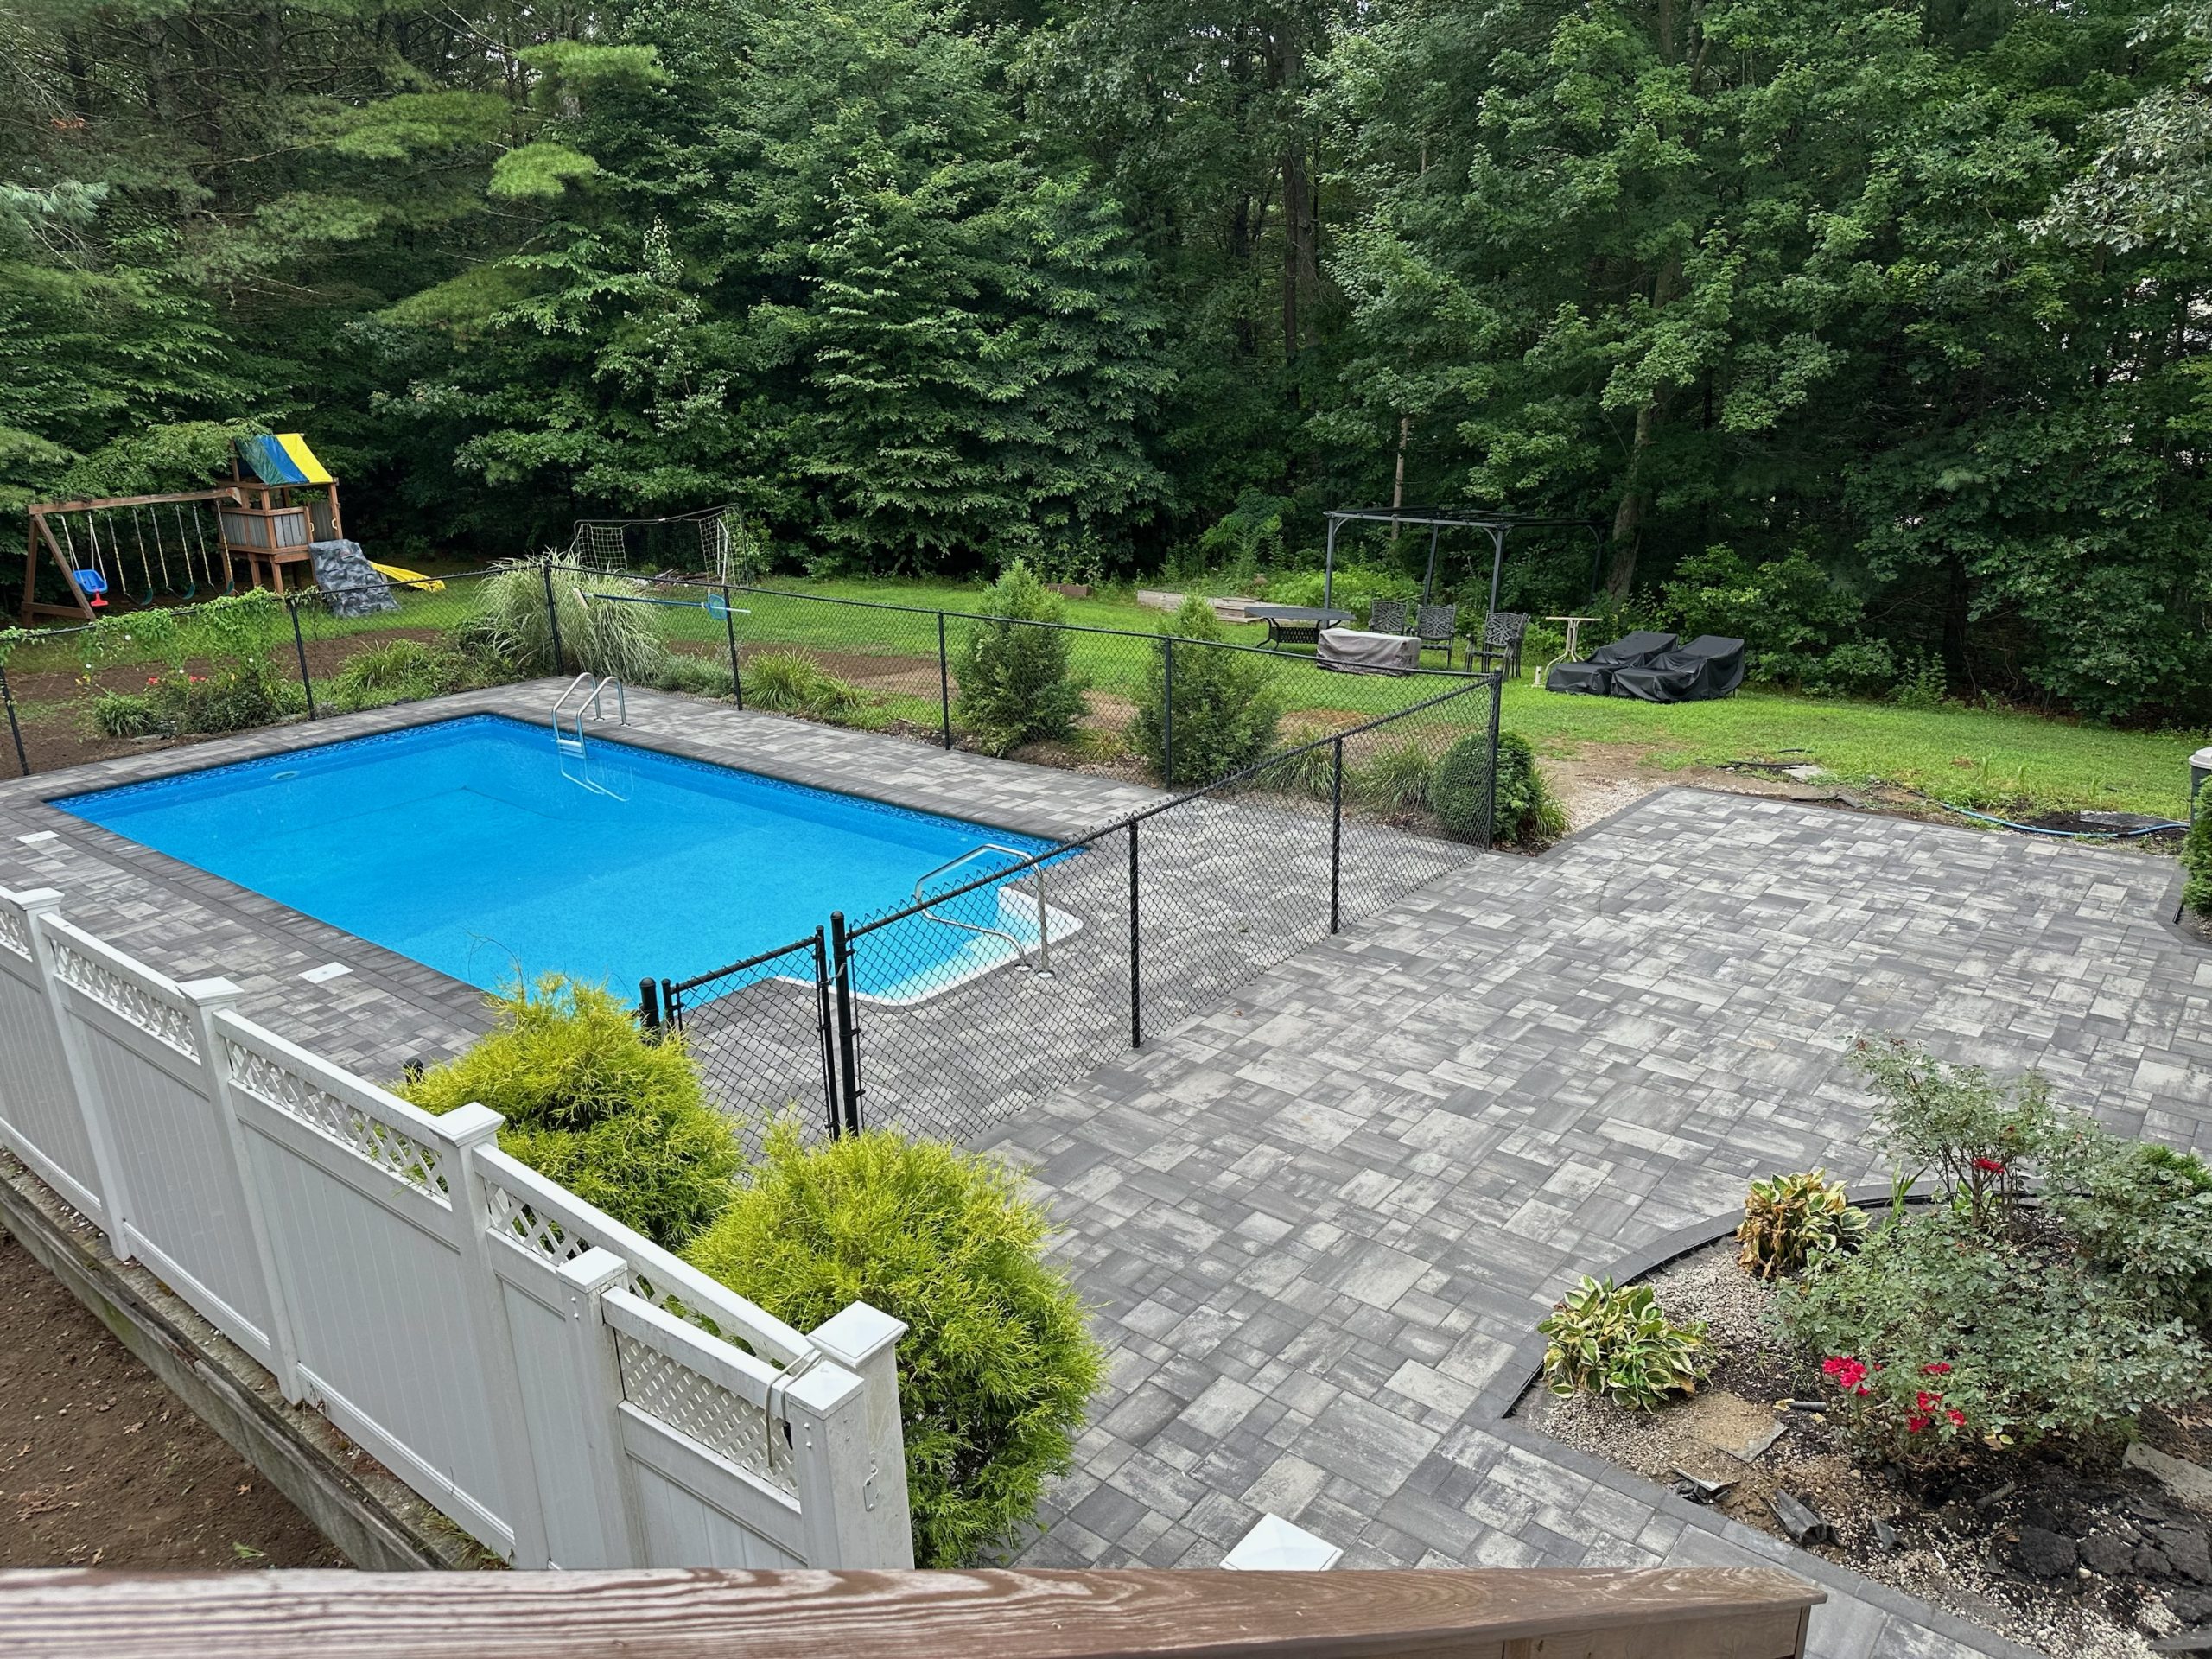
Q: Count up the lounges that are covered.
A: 2